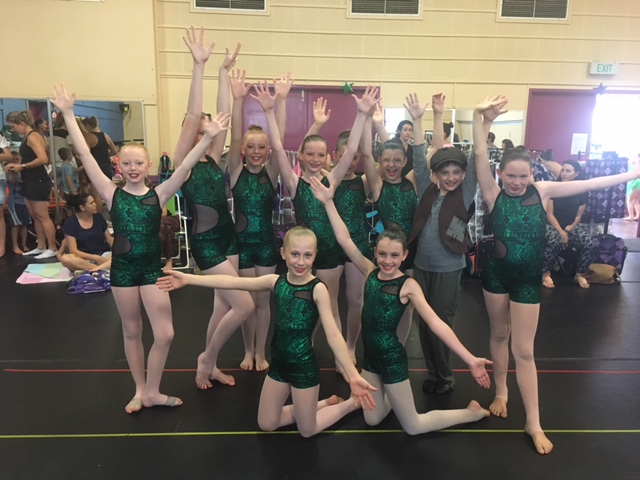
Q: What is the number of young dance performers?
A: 10